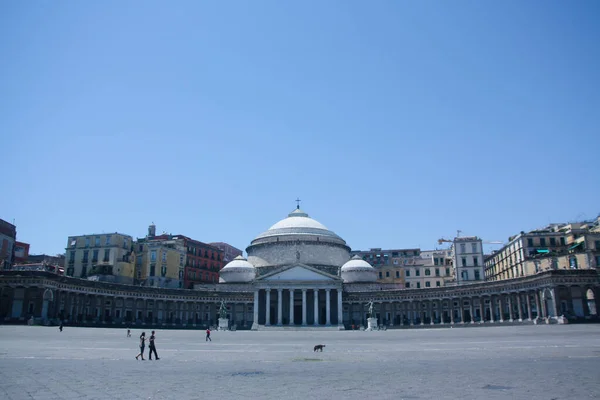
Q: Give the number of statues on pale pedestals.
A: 2